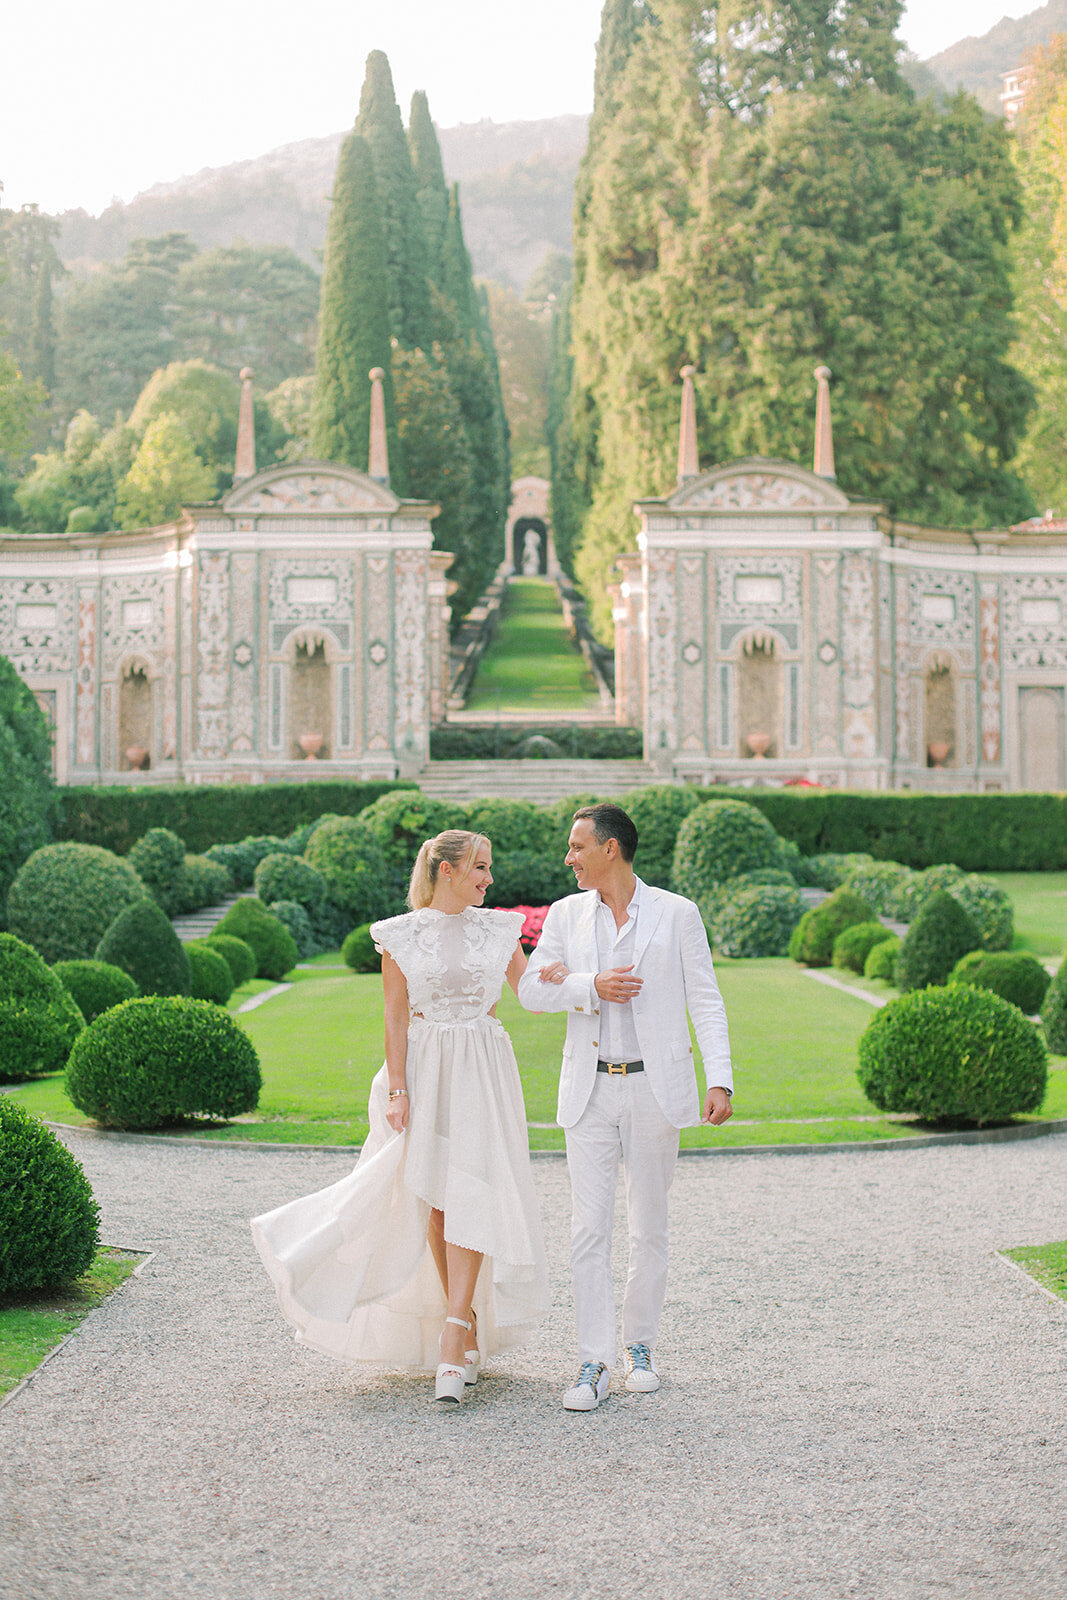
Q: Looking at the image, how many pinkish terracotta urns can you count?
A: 4